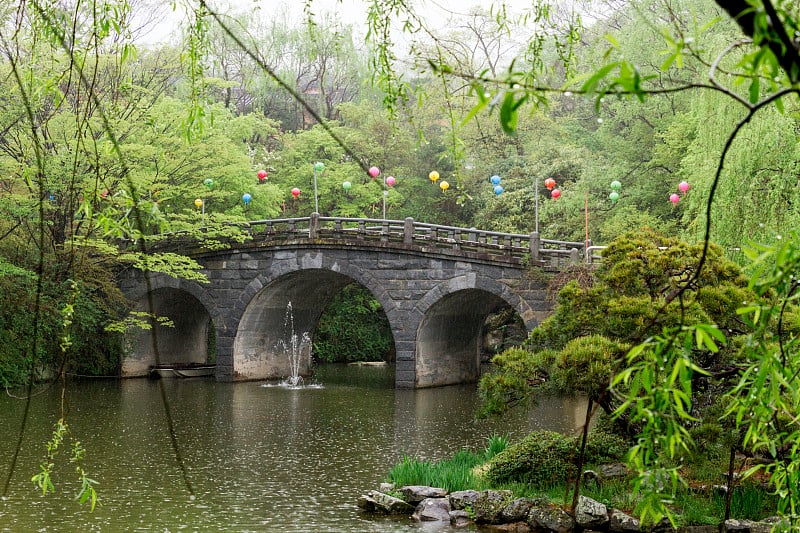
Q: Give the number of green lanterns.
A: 5